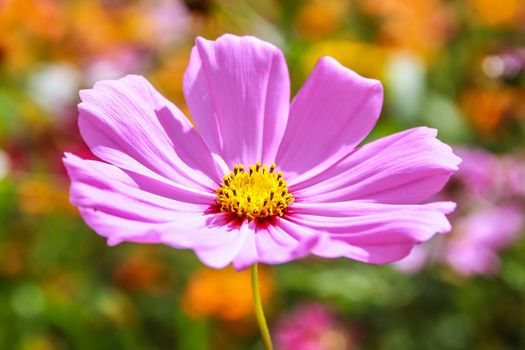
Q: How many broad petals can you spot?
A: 8